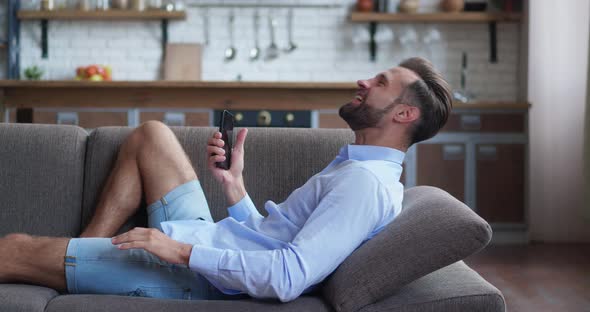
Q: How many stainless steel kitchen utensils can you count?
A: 5